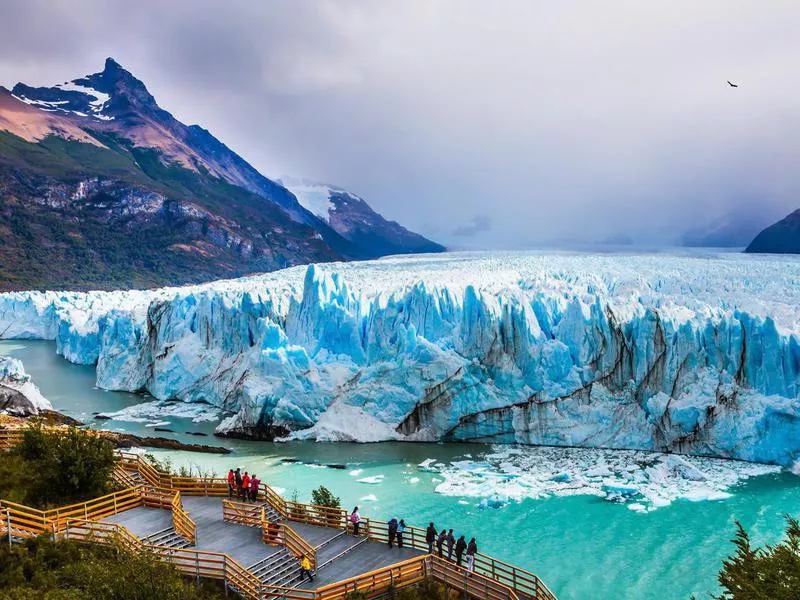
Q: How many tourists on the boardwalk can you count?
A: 13